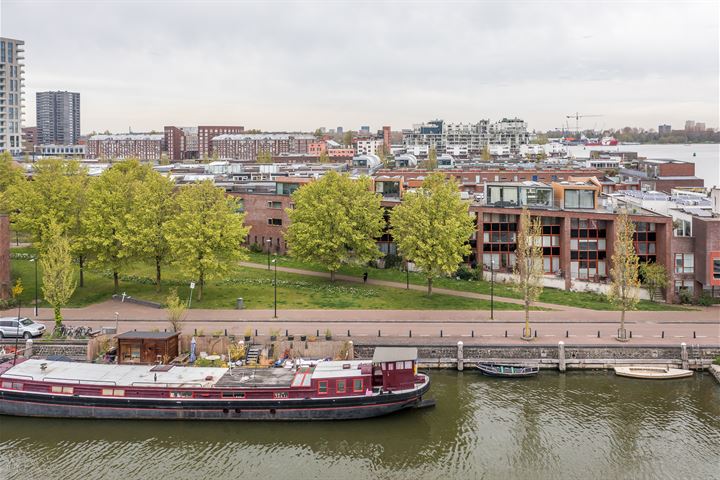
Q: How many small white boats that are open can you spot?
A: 1